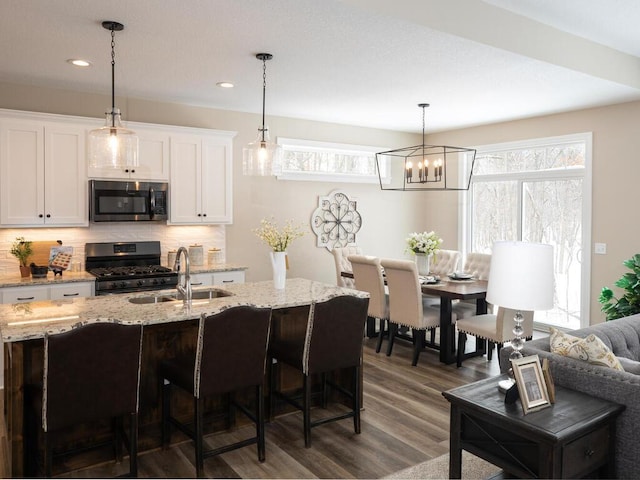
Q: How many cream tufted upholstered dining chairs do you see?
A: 6